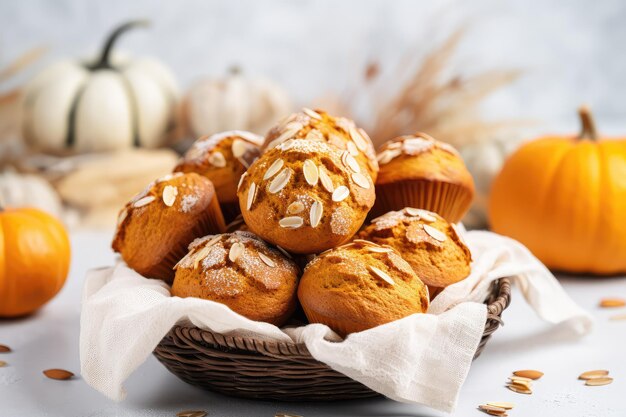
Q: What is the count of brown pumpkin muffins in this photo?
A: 8